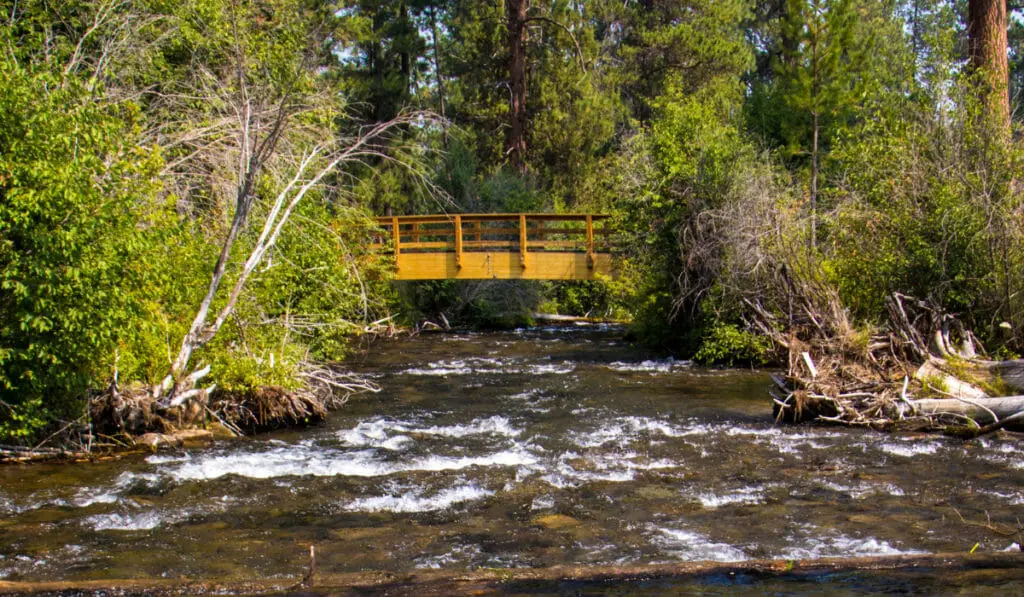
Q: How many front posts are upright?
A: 4